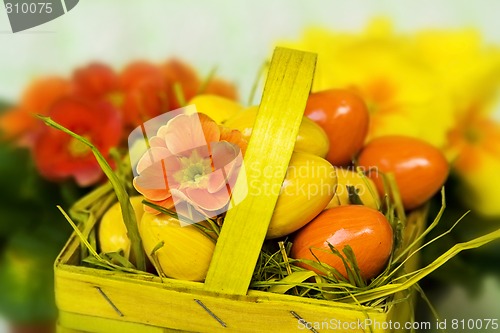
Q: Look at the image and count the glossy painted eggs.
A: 9